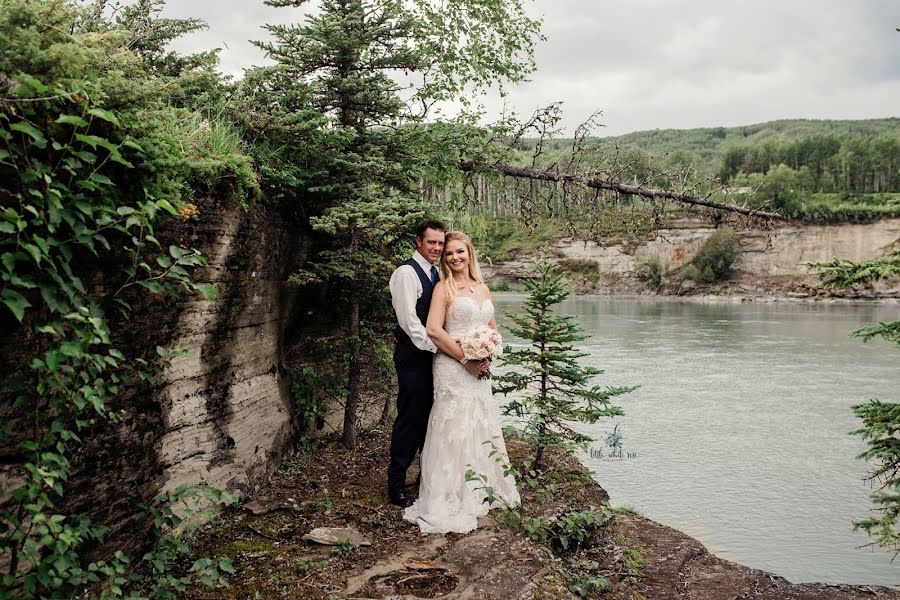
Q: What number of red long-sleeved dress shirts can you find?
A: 0